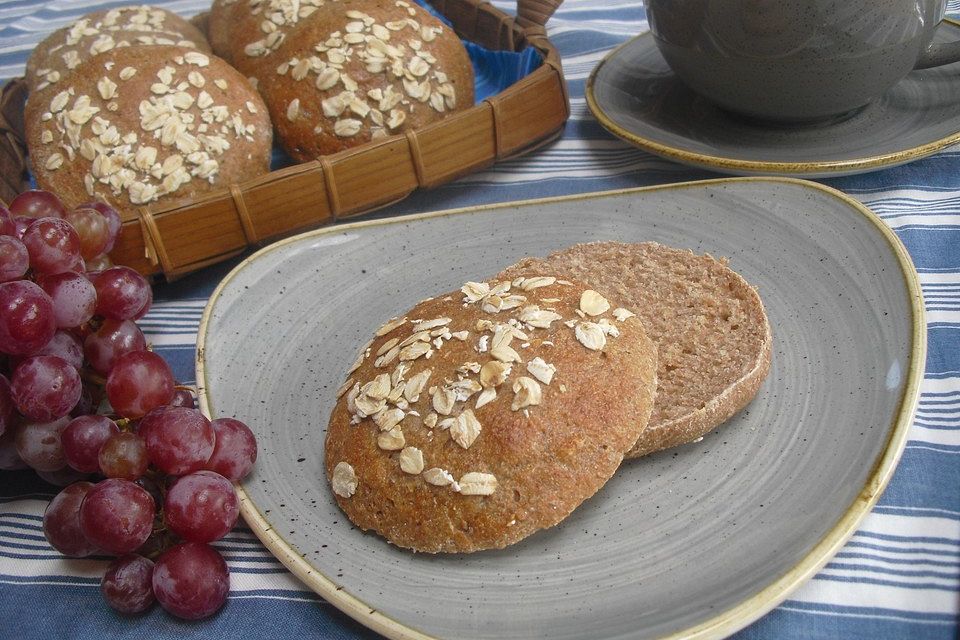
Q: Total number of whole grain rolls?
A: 5